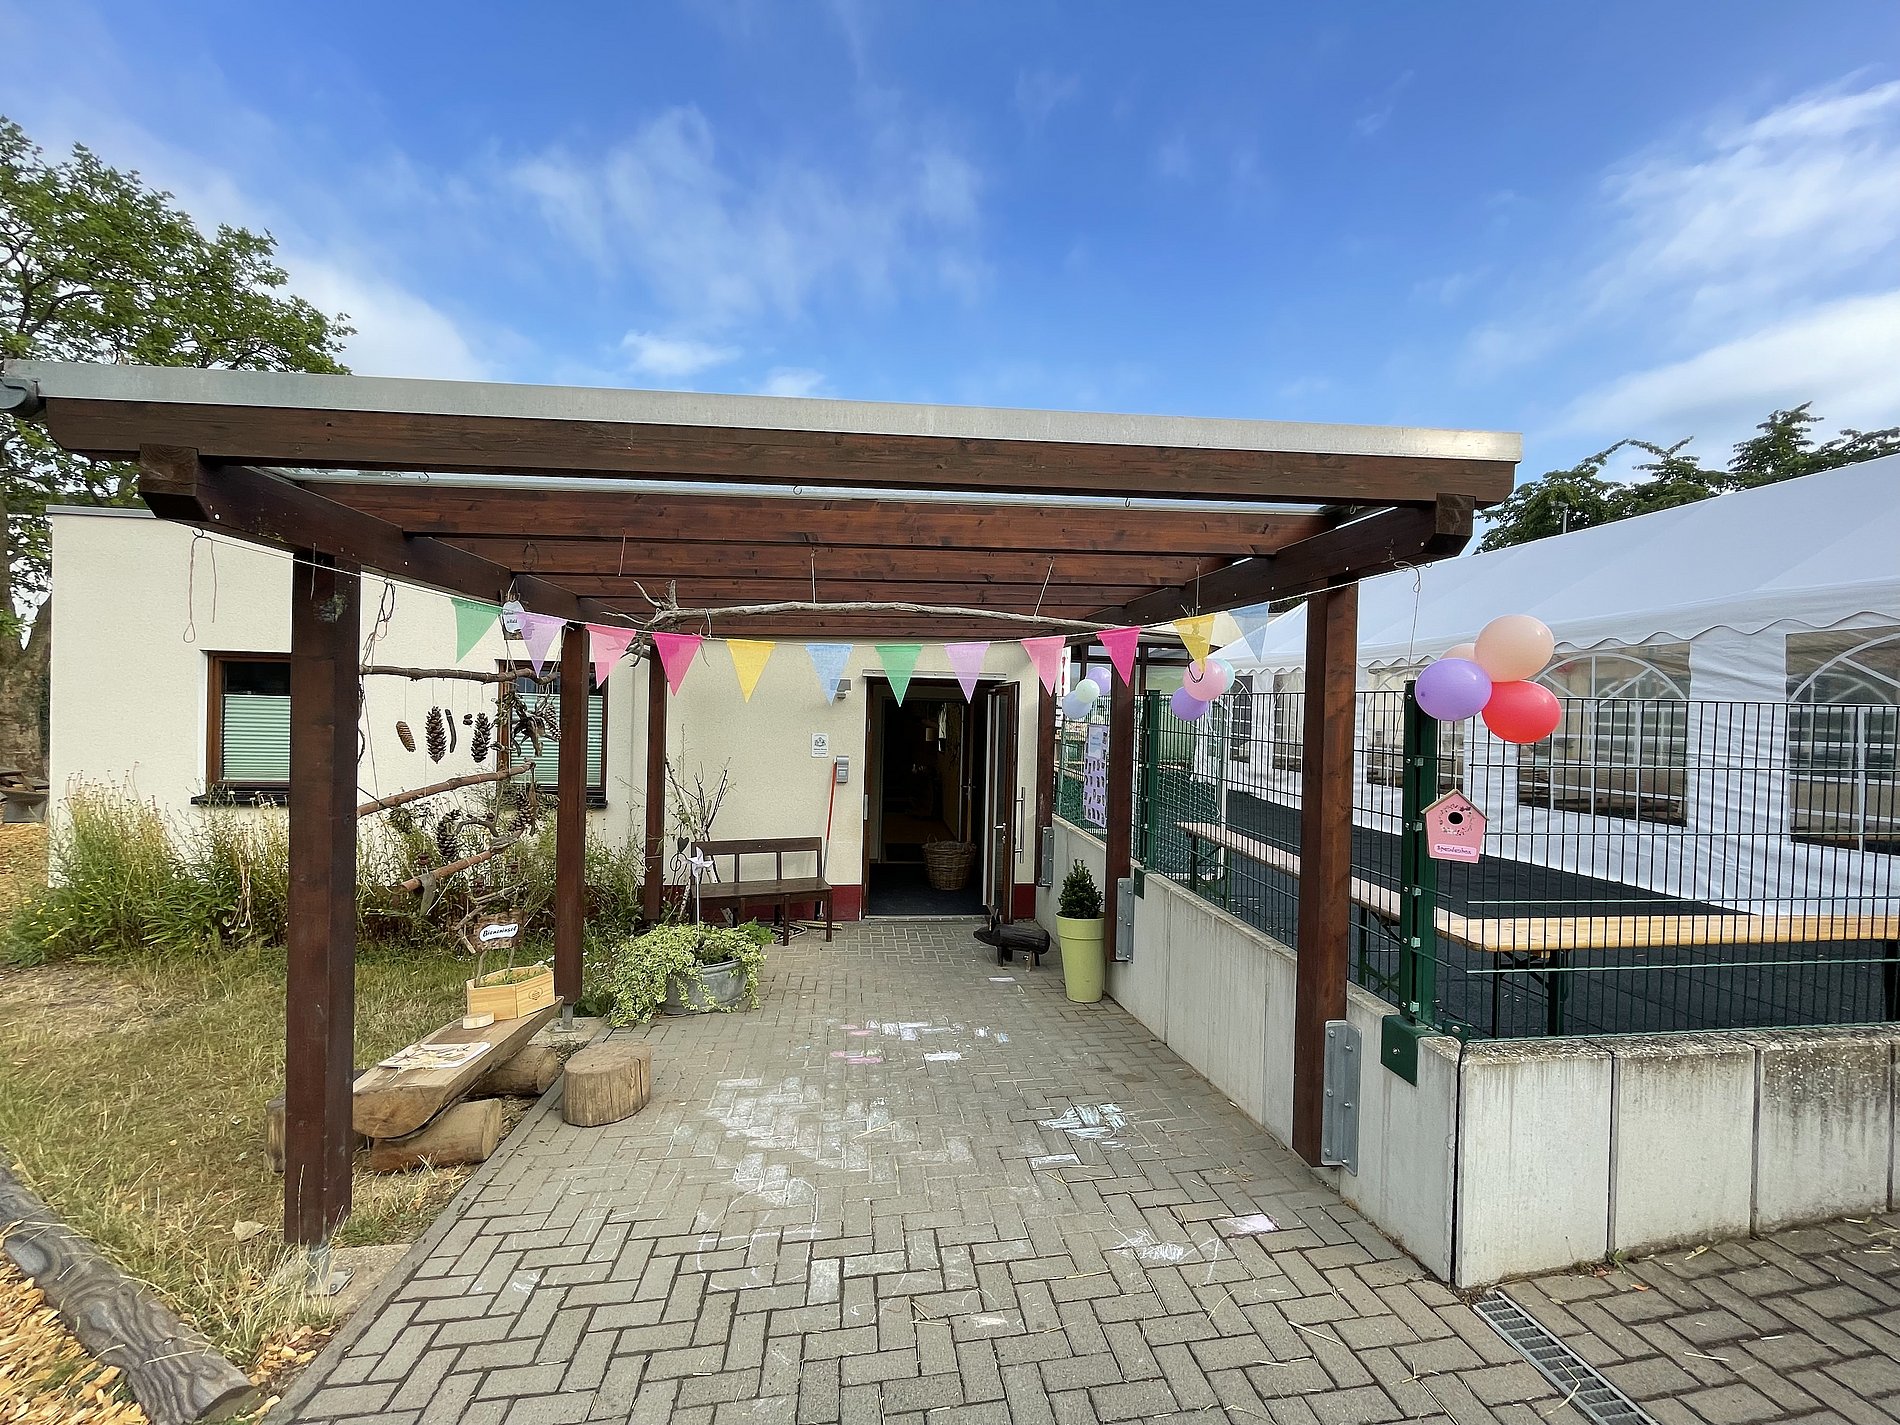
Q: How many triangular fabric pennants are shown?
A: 12